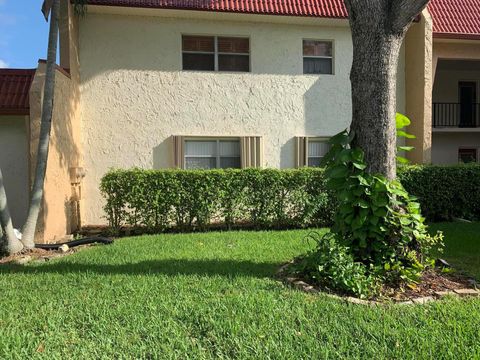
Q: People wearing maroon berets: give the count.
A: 0